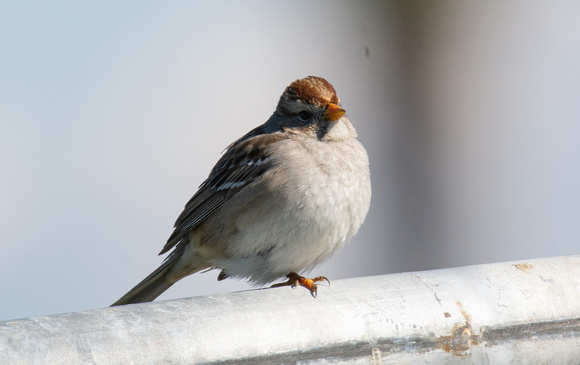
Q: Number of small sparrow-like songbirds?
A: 1